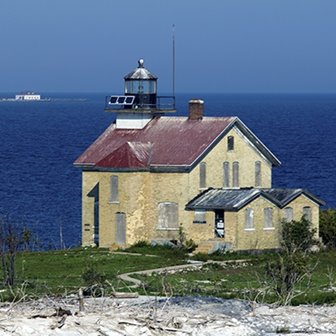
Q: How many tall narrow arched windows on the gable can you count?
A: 4